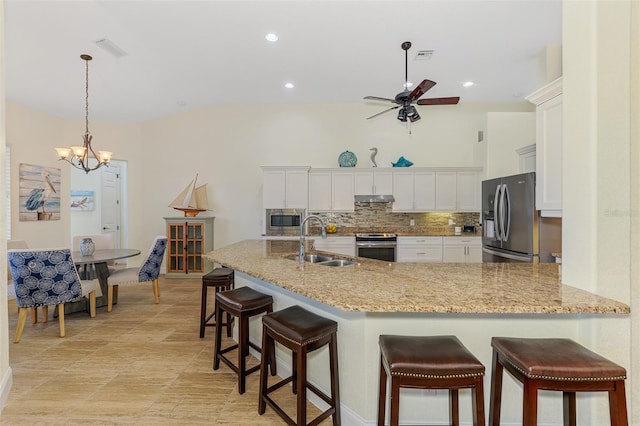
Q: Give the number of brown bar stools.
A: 5